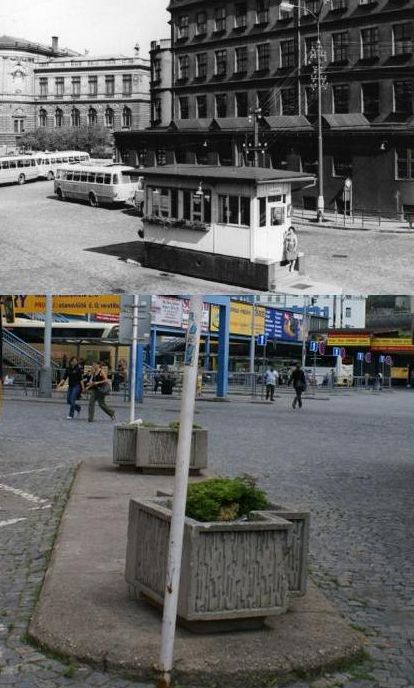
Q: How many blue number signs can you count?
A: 5